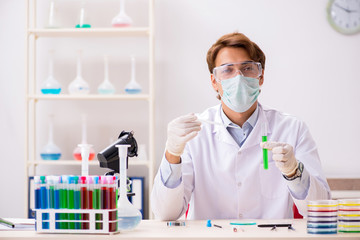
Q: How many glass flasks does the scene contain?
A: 11